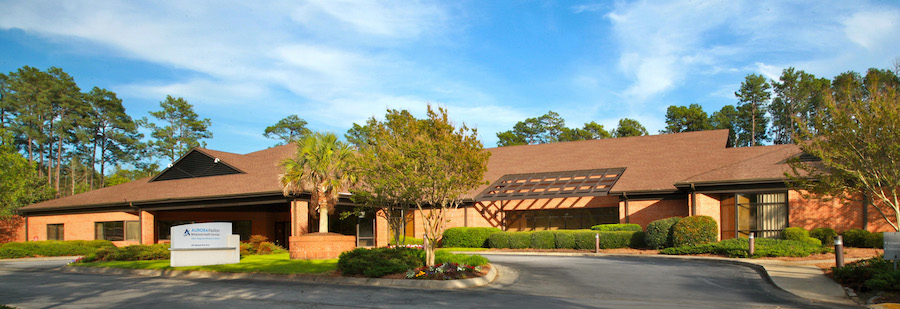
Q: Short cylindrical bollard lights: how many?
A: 3